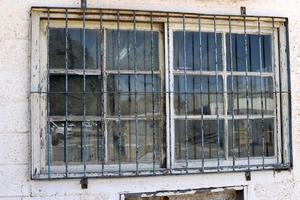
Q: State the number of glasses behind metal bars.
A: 12